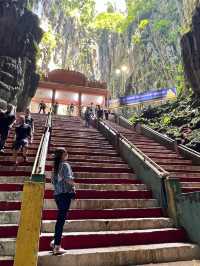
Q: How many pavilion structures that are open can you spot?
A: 1